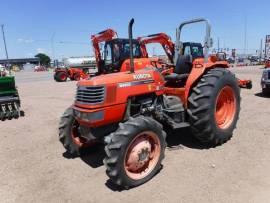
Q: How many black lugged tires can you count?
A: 3